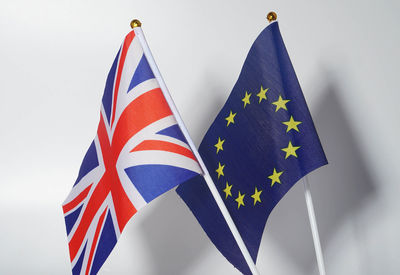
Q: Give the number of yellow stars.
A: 12